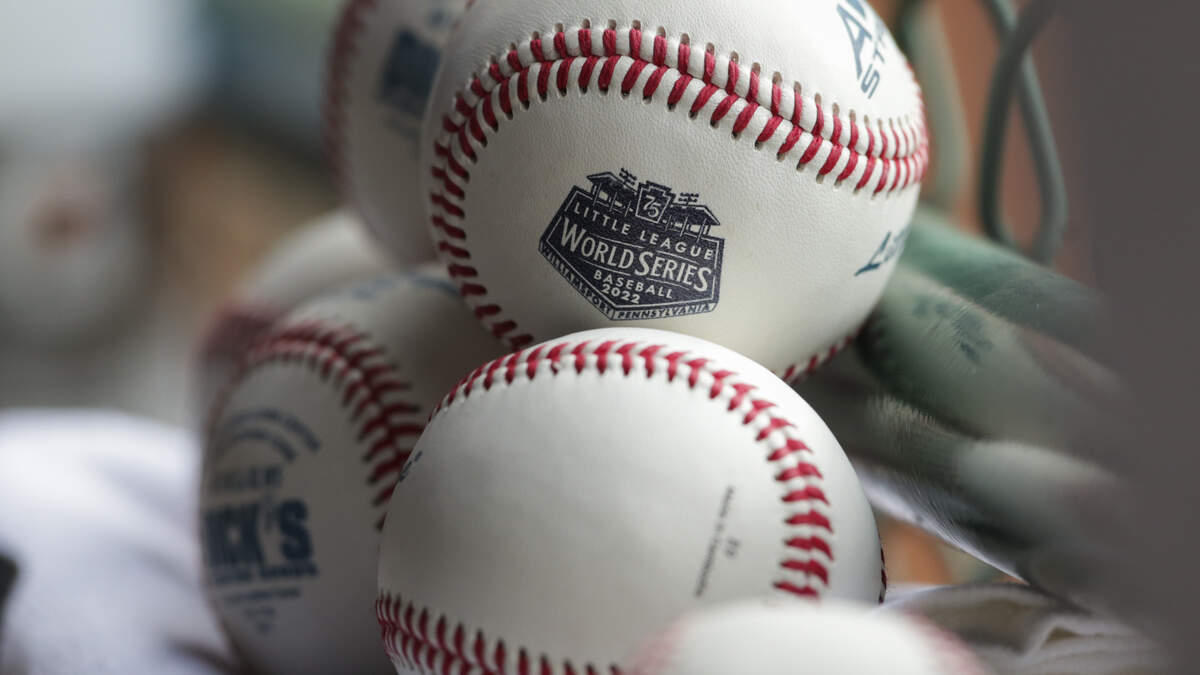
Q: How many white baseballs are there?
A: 6